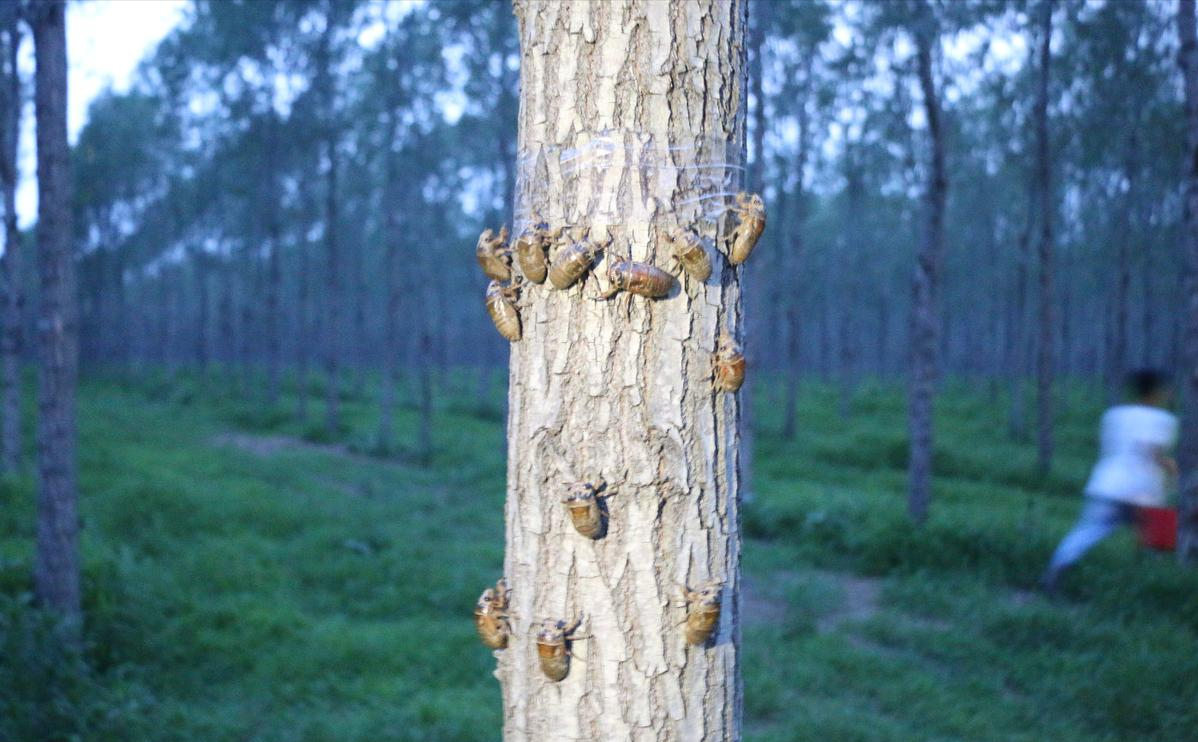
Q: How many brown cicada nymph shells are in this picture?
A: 12